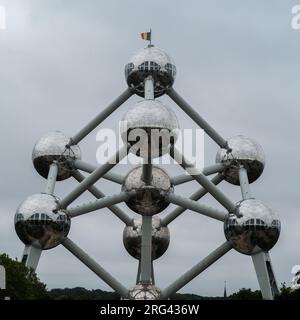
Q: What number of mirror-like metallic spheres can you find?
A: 9